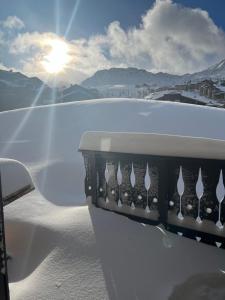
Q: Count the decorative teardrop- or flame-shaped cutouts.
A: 7